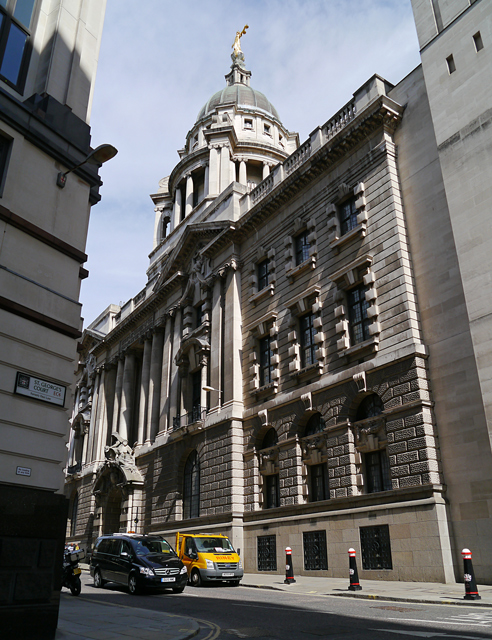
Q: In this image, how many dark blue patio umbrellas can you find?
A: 0